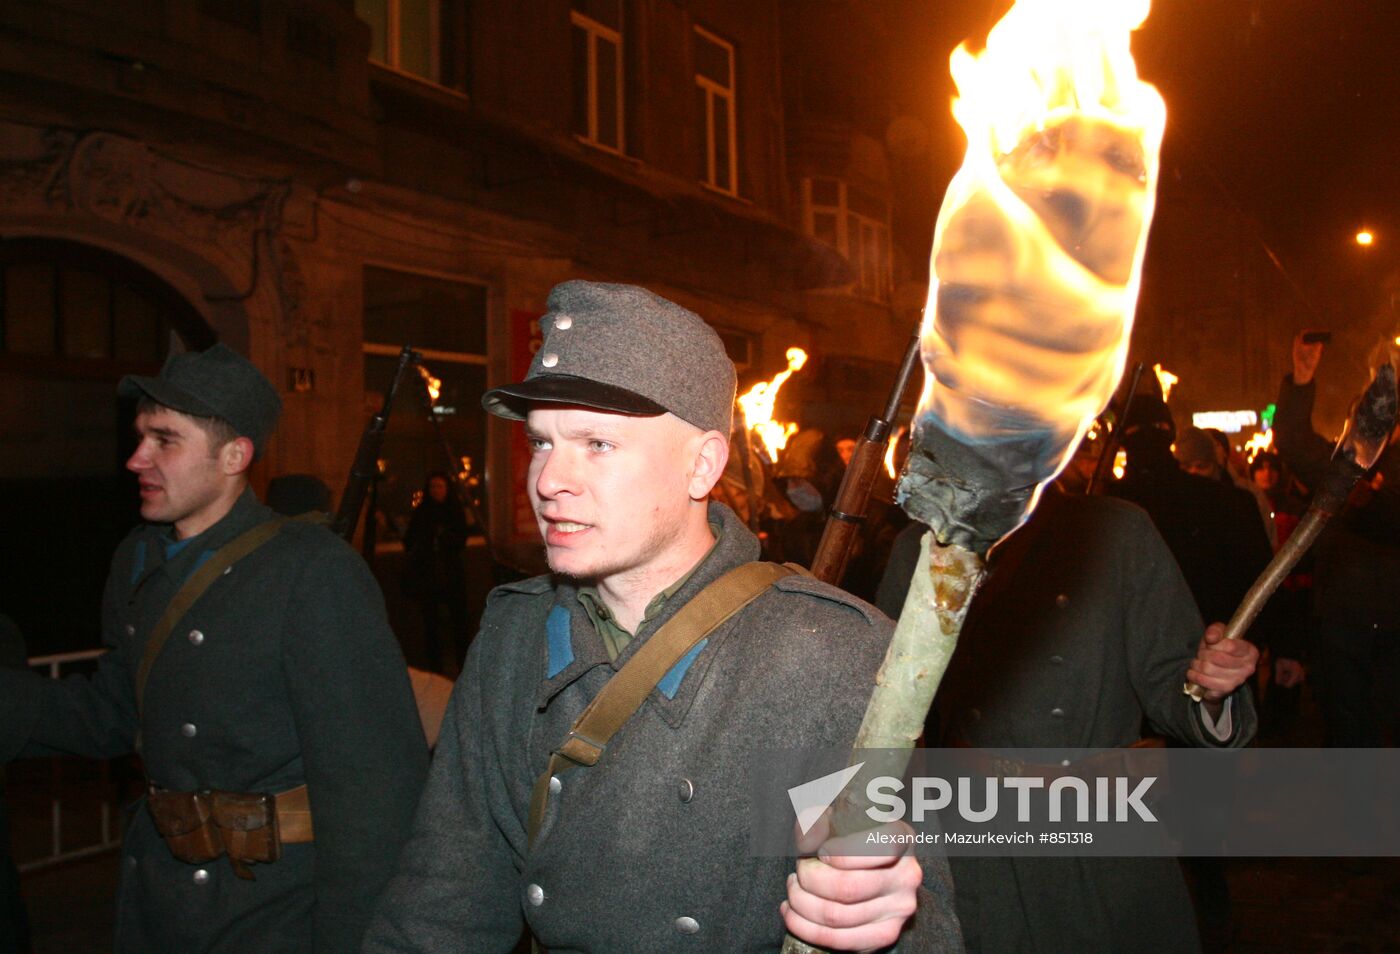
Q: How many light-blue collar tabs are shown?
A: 4